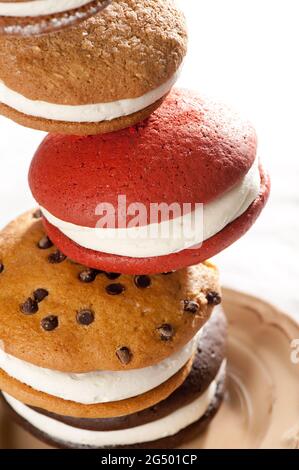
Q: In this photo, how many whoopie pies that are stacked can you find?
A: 5